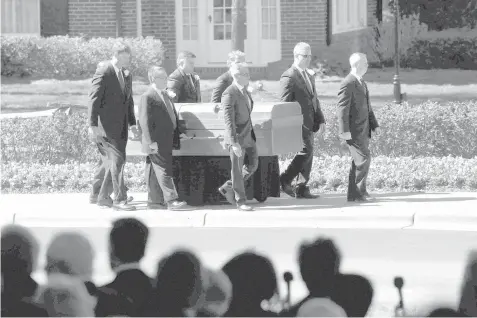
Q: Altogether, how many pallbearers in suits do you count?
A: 7